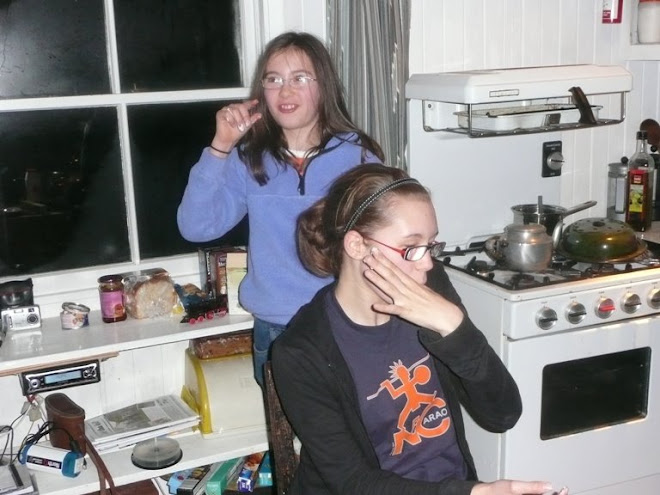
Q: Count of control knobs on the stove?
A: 5